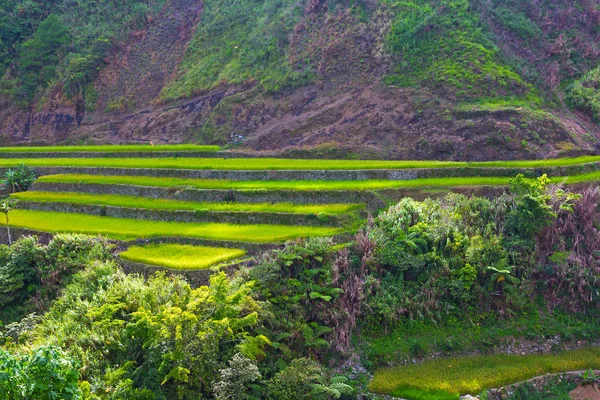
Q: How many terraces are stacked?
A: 6